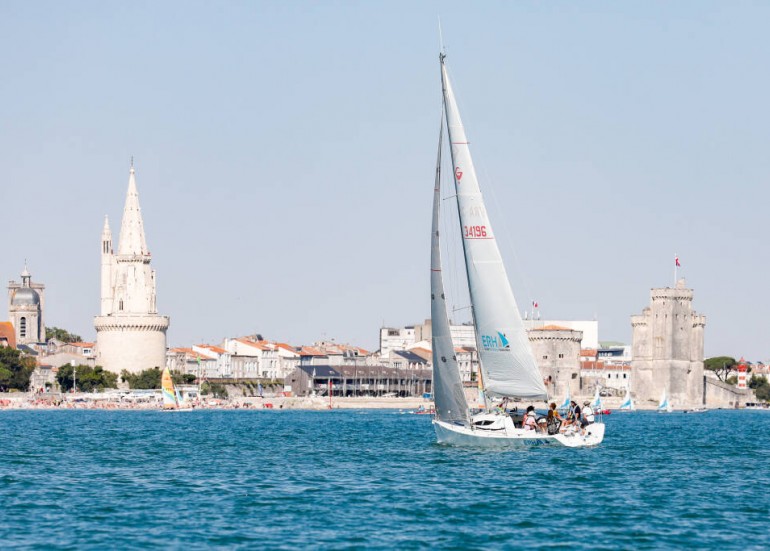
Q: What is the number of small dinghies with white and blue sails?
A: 4